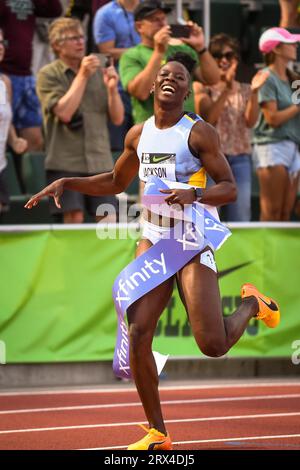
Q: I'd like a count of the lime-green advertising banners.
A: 1